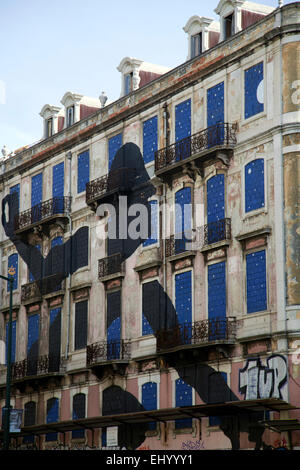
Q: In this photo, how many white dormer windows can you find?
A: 5